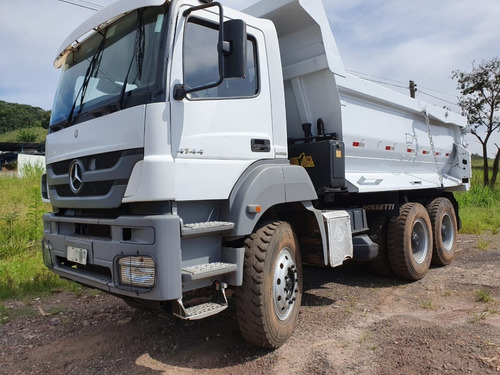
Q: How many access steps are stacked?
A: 3